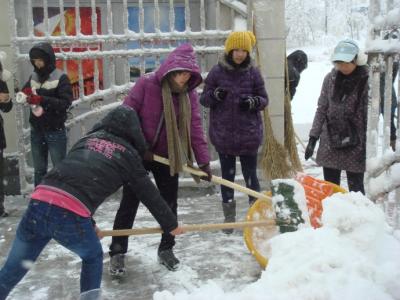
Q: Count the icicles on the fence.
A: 0